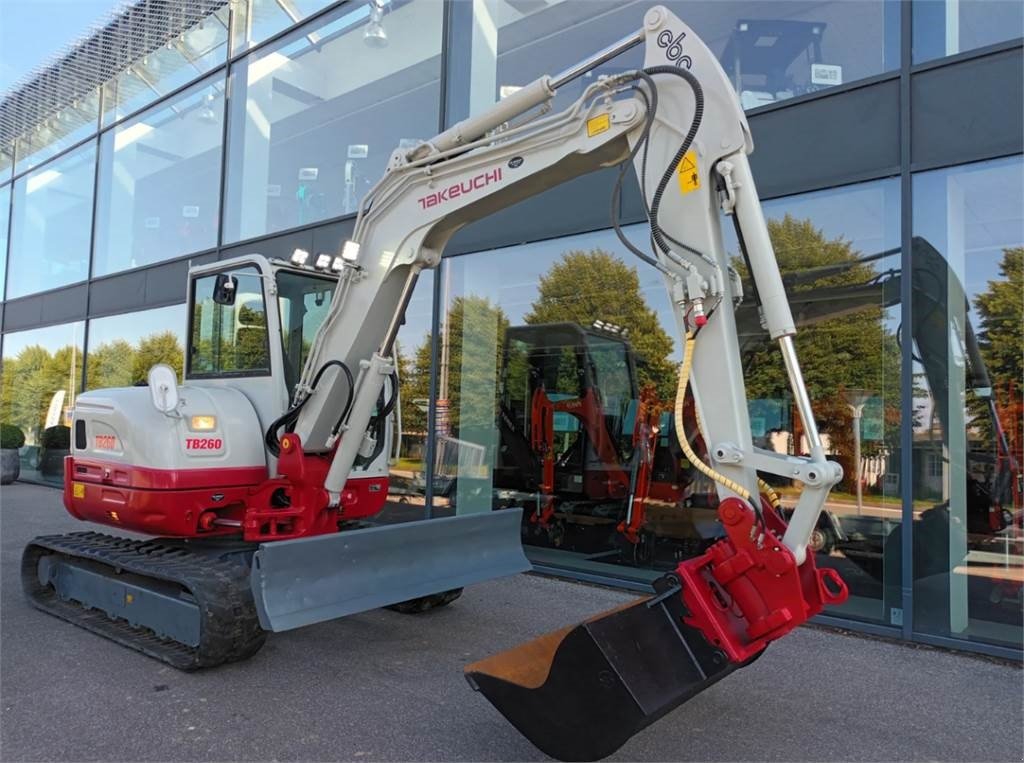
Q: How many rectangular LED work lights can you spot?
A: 4